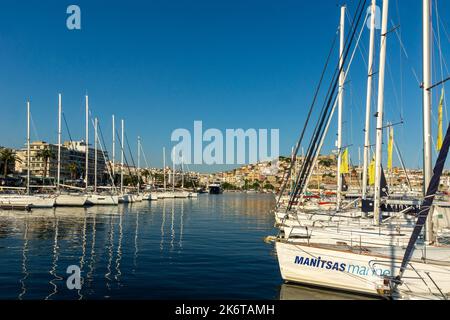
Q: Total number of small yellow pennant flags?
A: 4